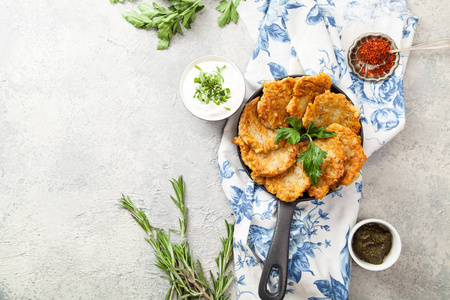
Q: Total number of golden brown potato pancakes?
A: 8